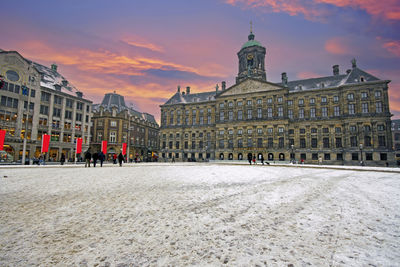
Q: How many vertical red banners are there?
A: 5